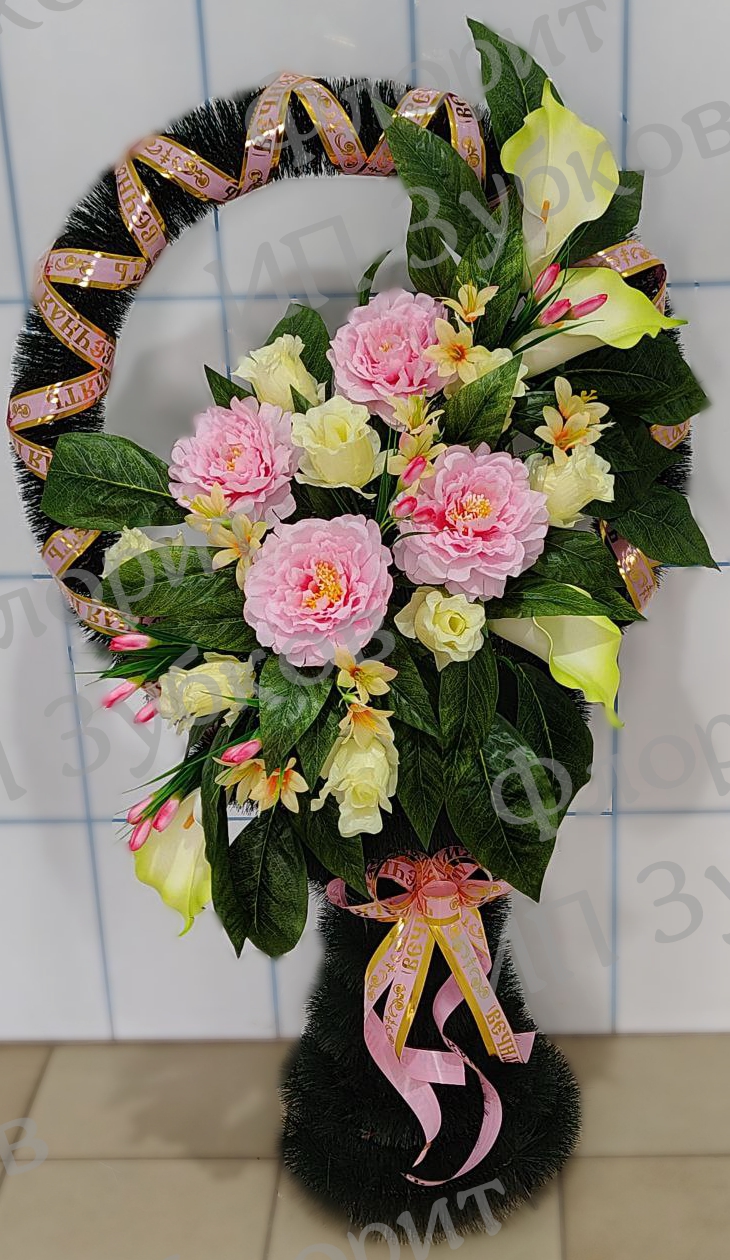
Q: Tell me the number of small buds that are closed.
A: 13